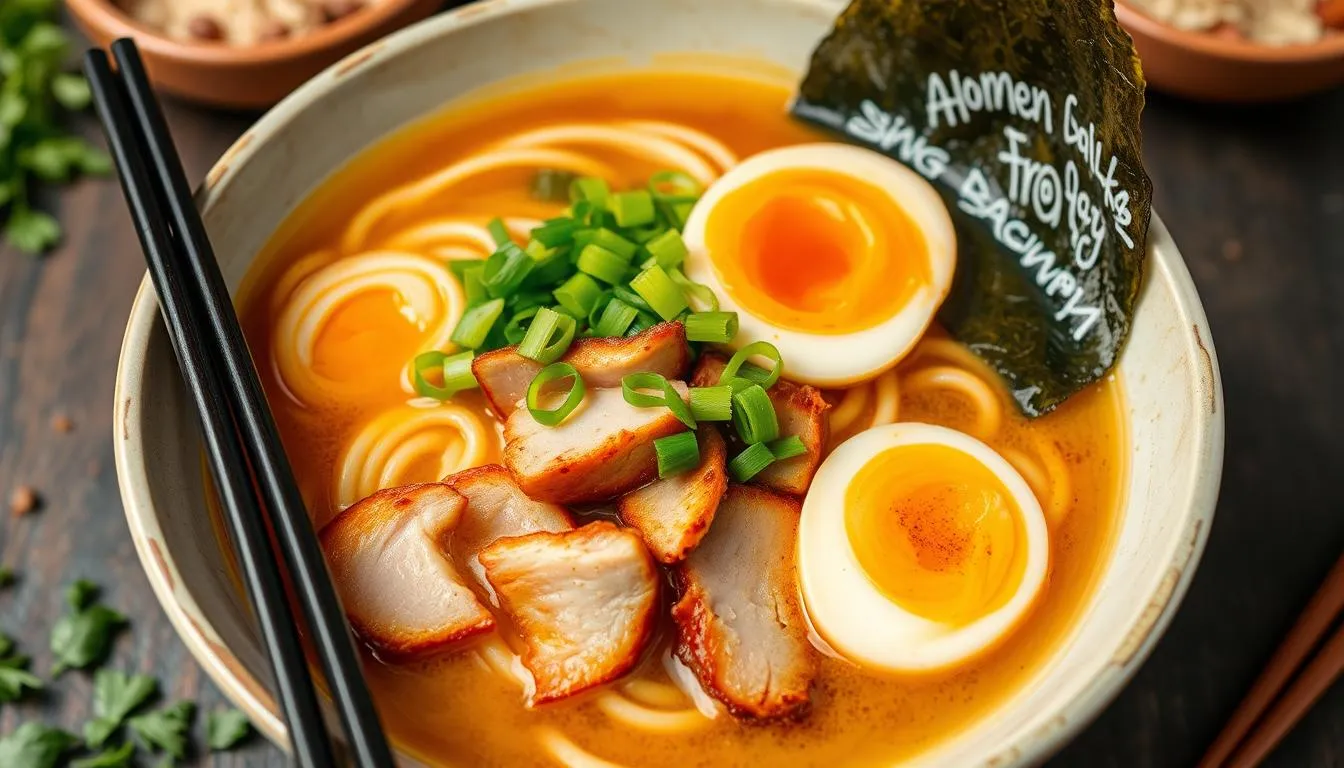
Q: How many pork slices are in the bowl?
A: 8